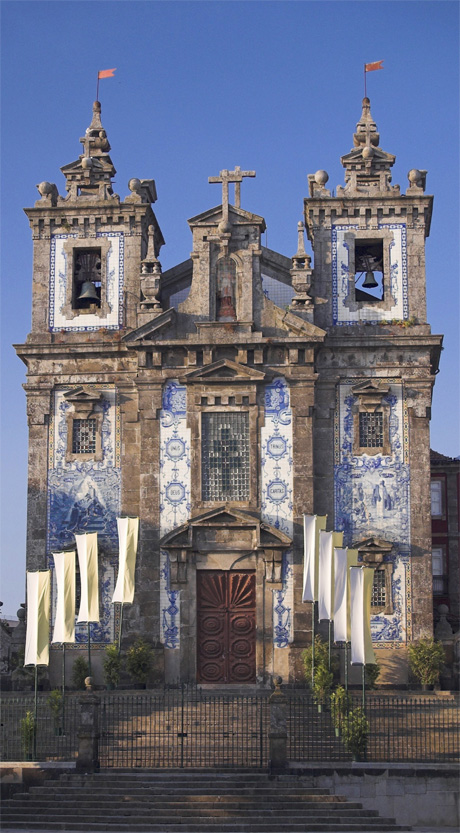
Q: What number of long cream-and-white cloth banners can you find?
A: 8